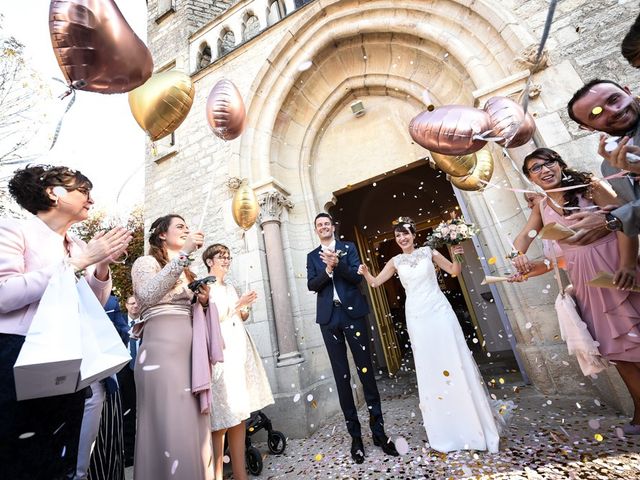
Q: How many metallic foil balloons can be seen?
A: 8